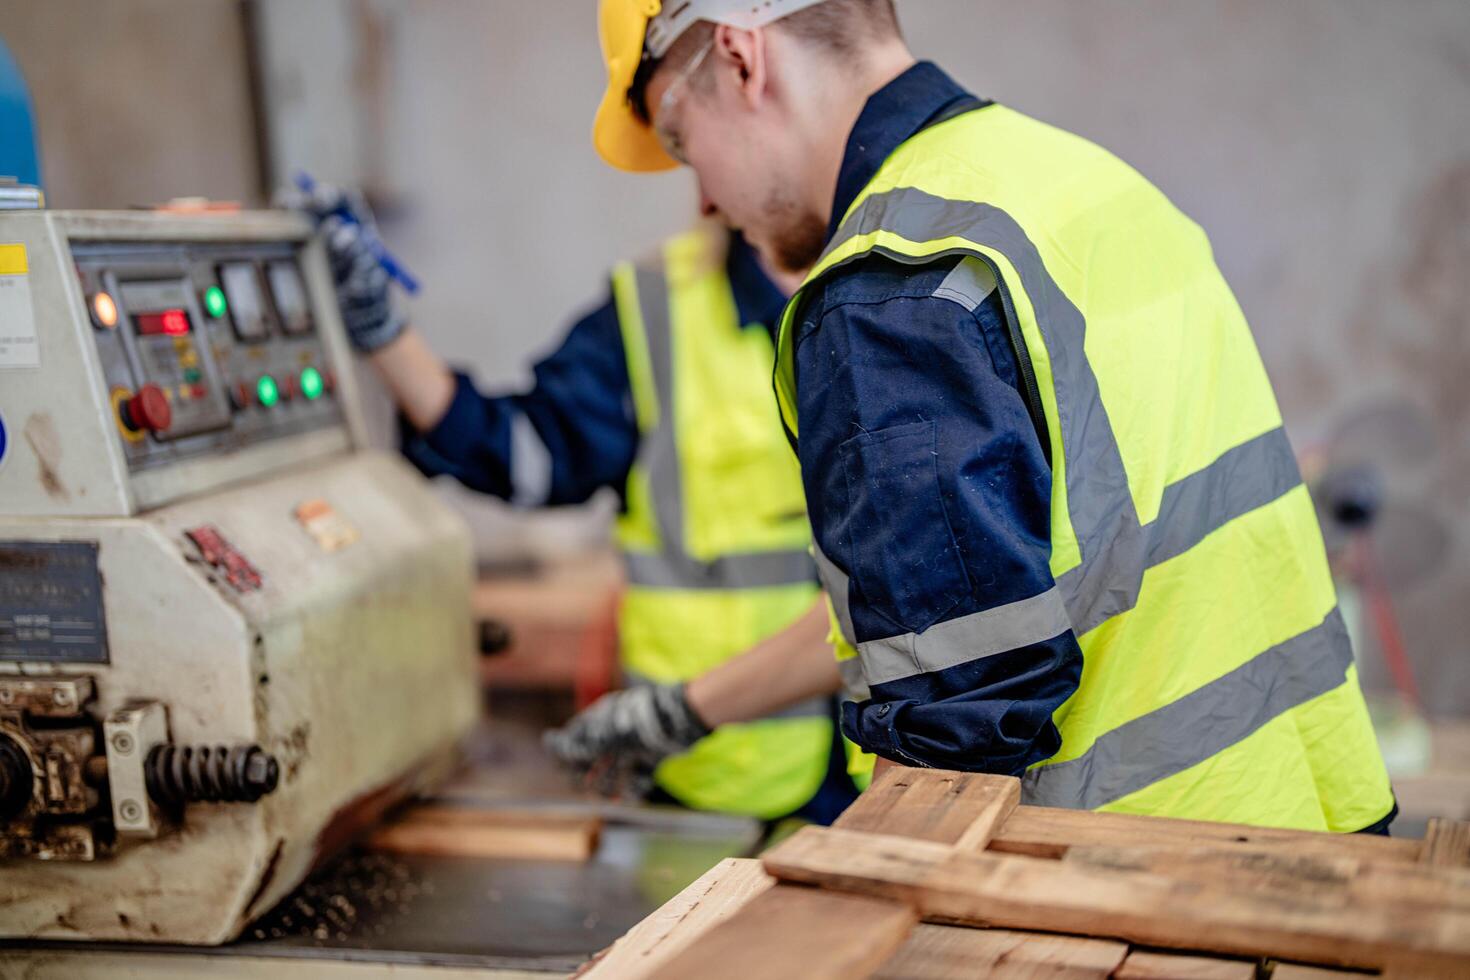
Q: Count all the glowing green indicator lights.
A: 3